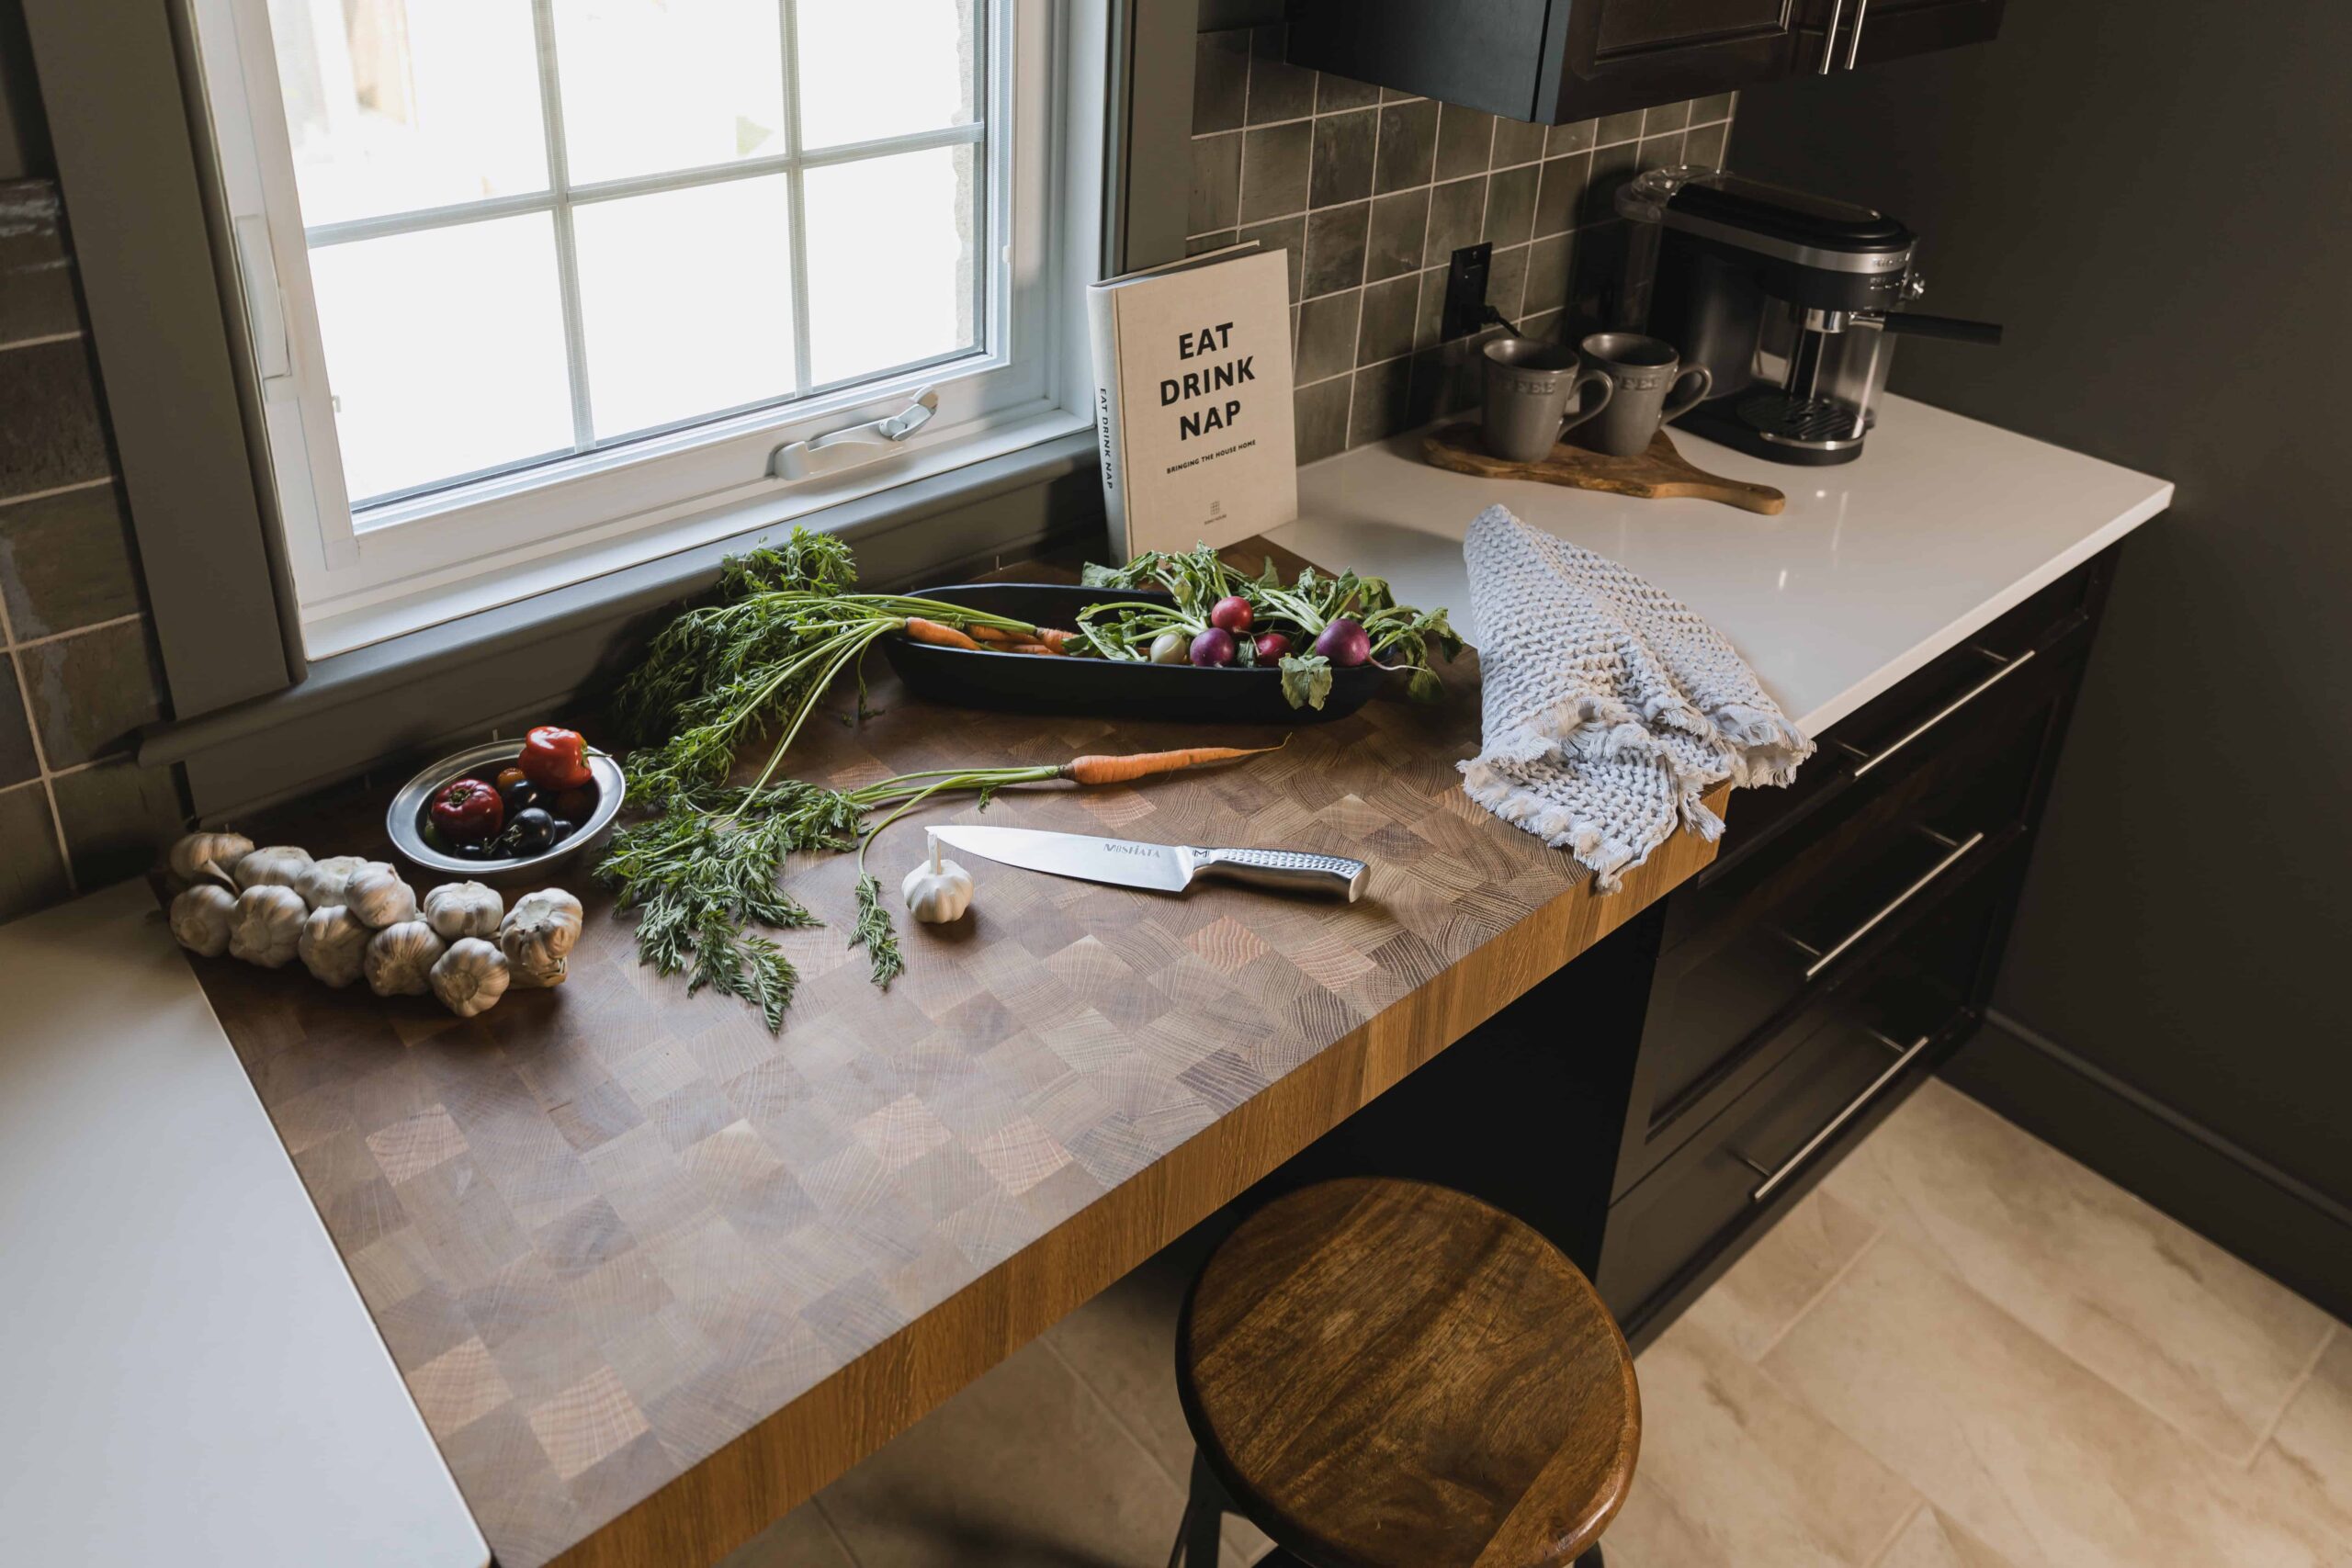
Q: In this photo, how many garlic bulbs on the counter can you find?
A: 12